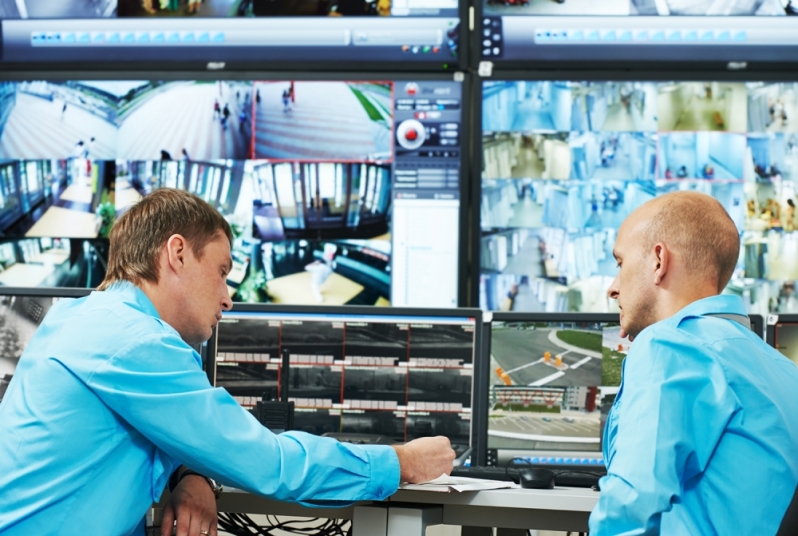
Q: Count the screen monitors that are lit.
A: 8